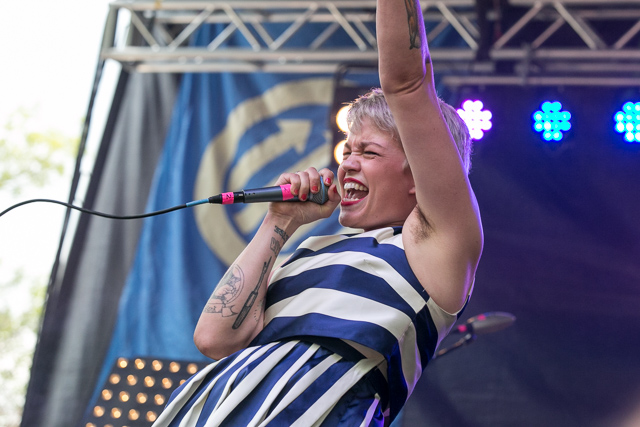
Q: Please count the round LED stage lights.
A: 3